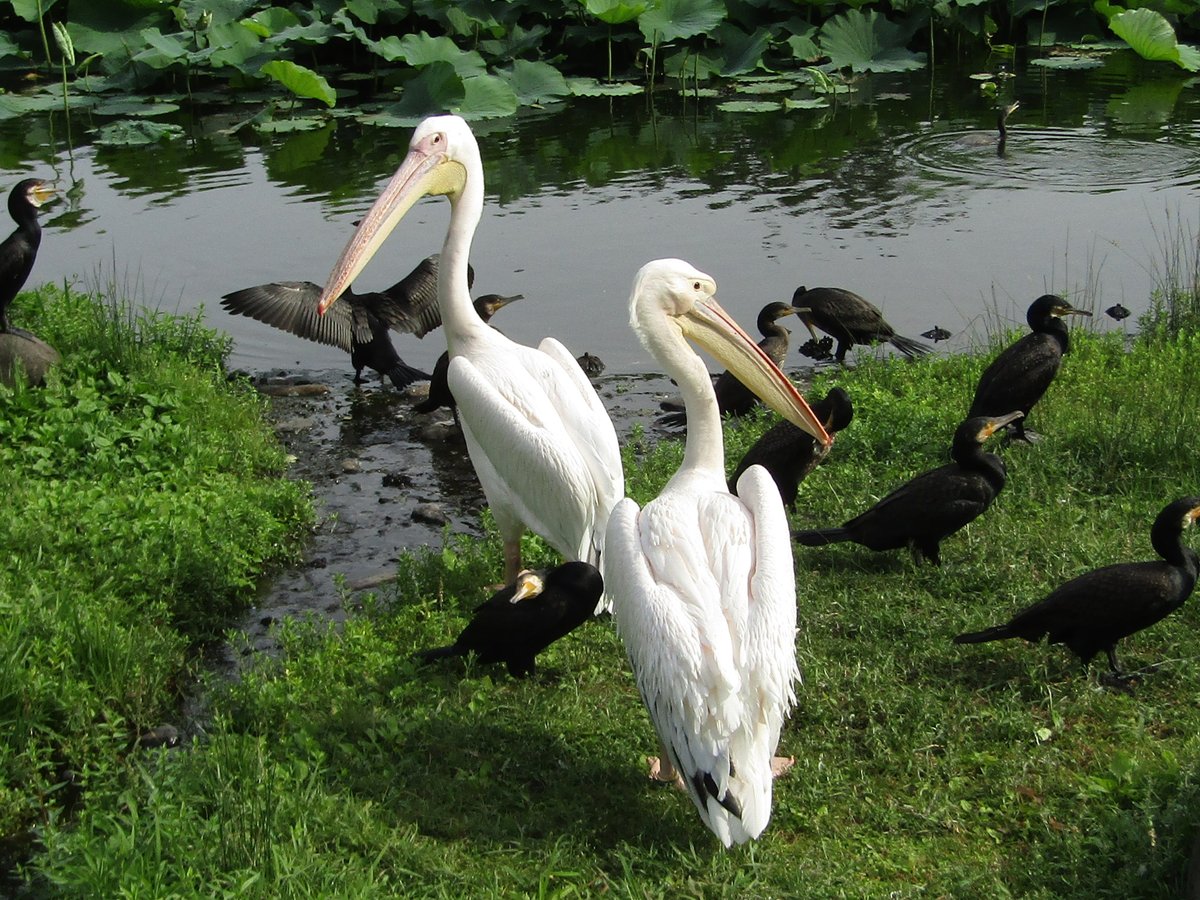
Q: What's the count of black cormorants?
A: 11